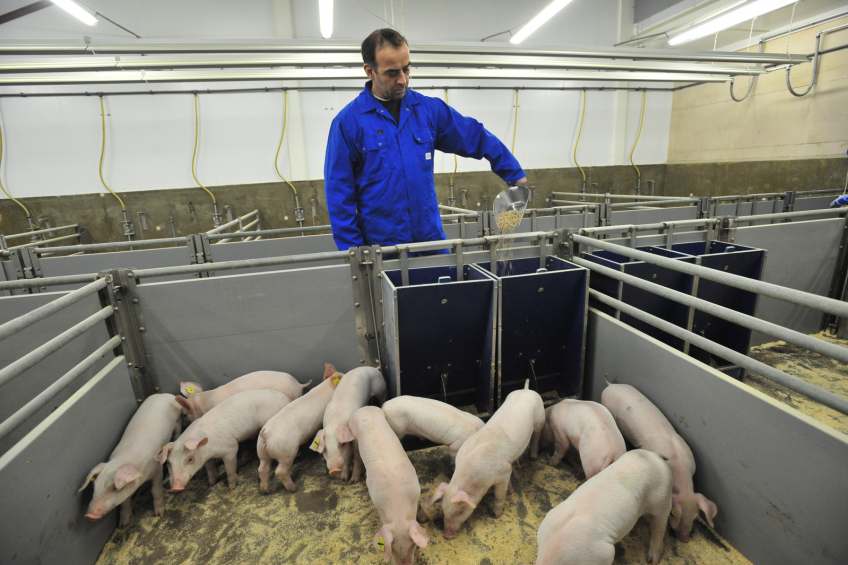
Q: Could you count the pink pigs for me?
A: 11